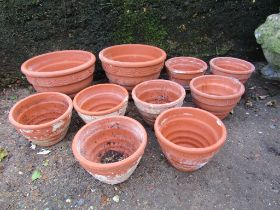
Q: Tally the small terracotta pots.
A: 8